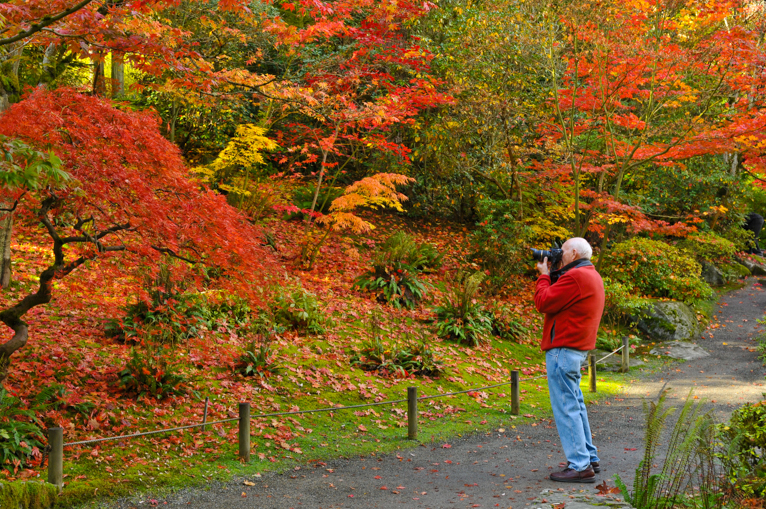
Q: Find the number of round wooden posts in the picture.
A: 6